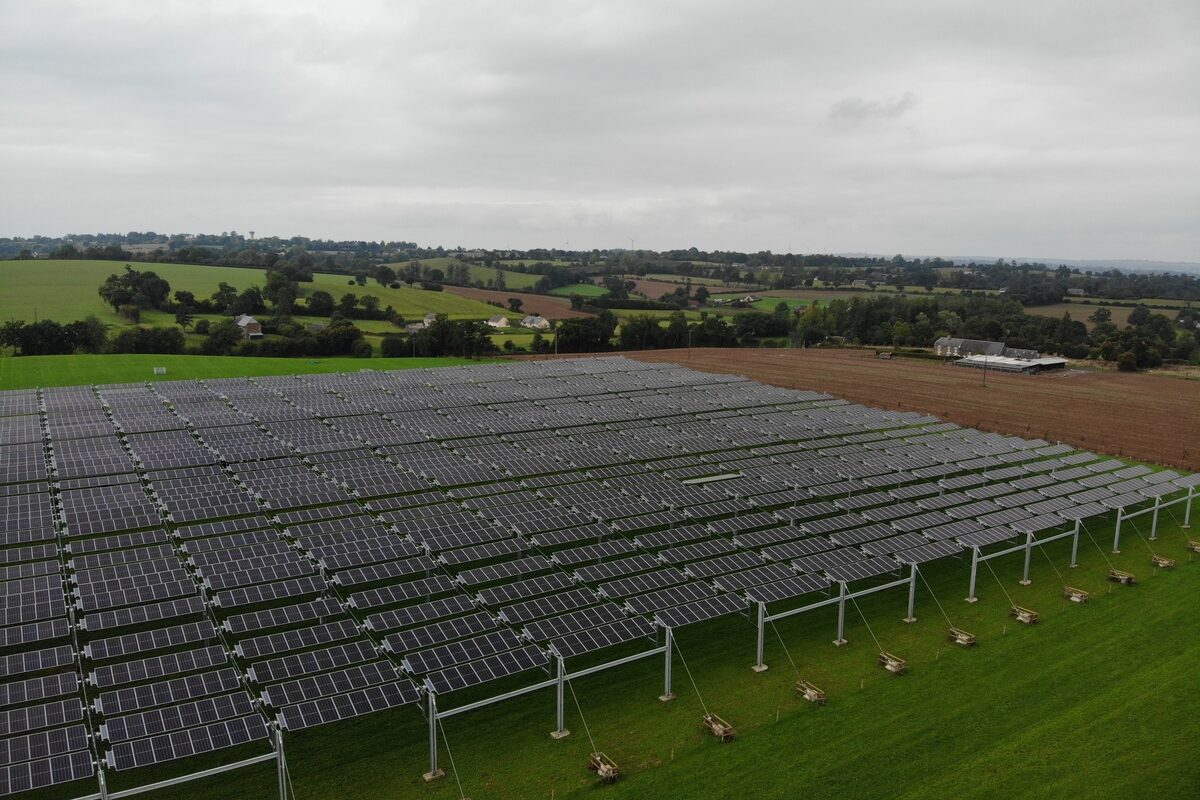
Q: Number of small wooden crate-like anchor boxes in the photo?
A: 10